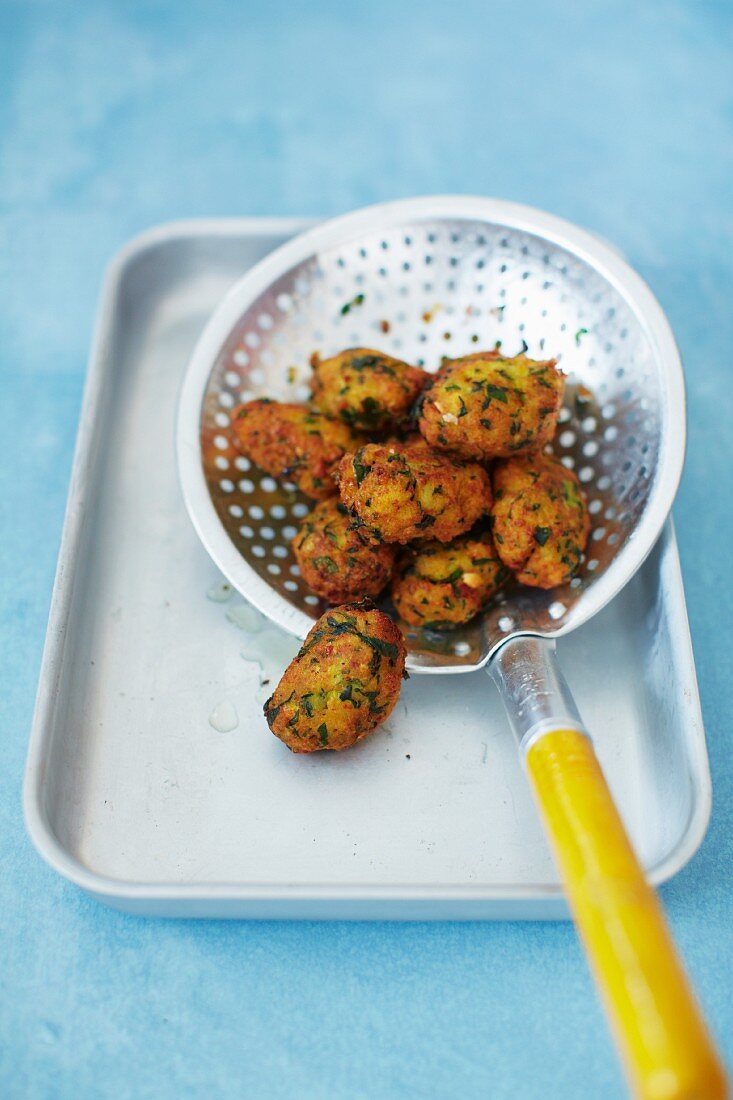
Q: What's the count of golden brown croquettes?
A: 8